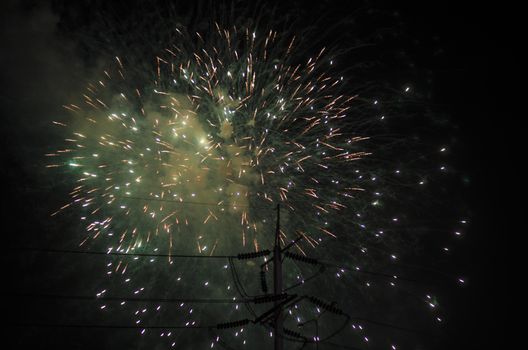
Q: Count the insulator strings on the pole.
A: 7